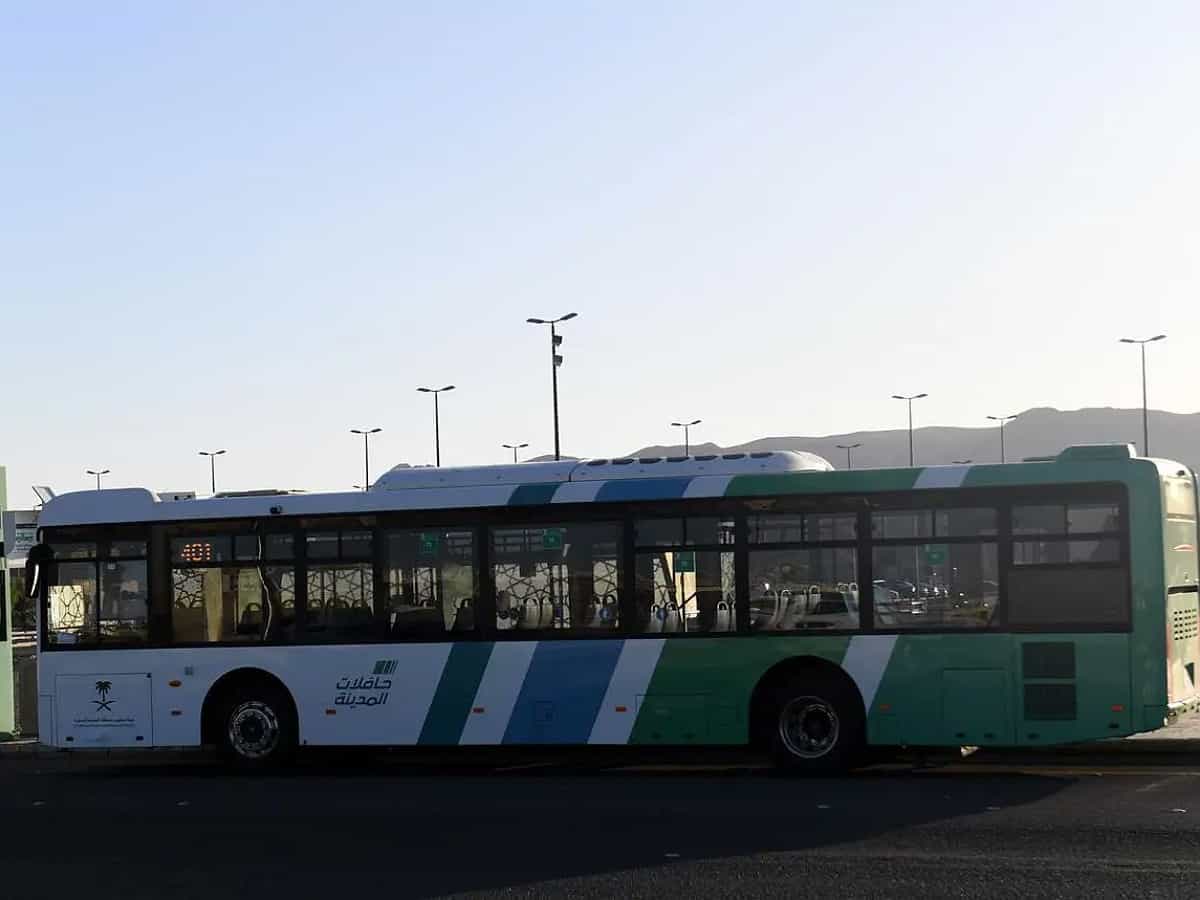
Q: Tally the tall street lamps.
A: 11